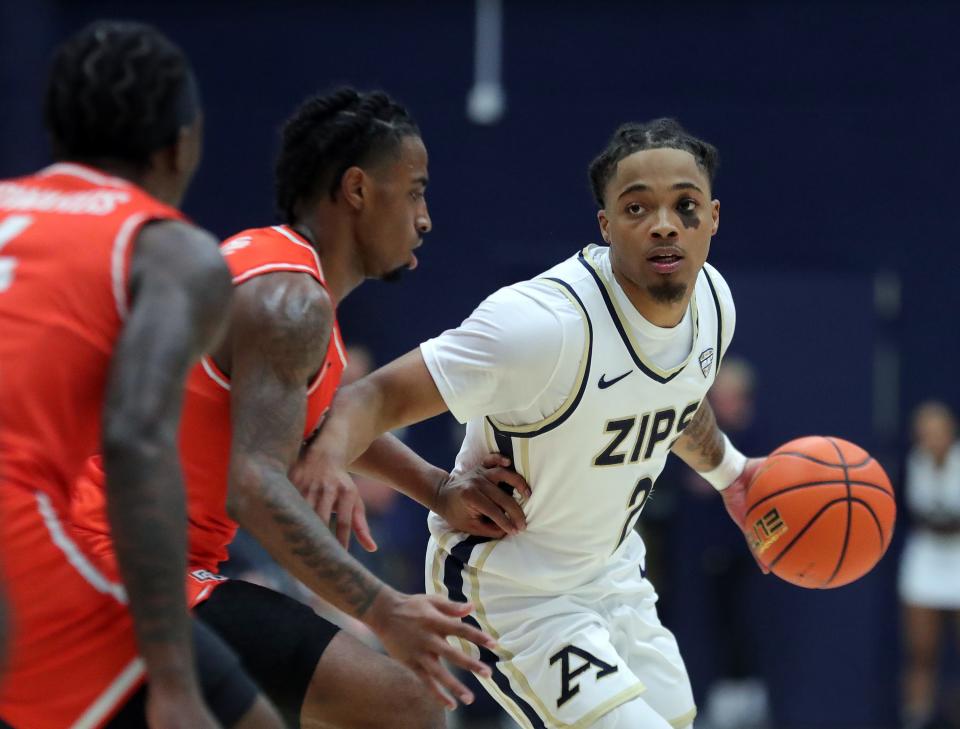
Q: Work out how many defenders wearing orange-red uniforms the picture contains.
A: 2